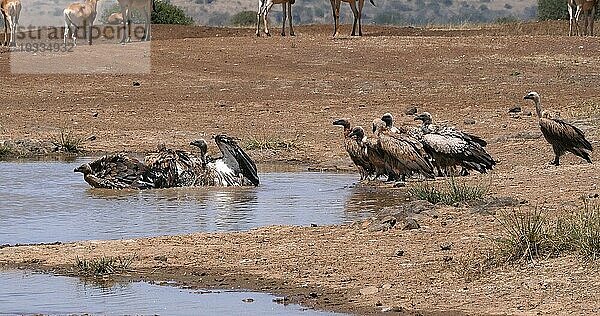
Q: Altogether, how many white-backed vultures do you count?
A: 9